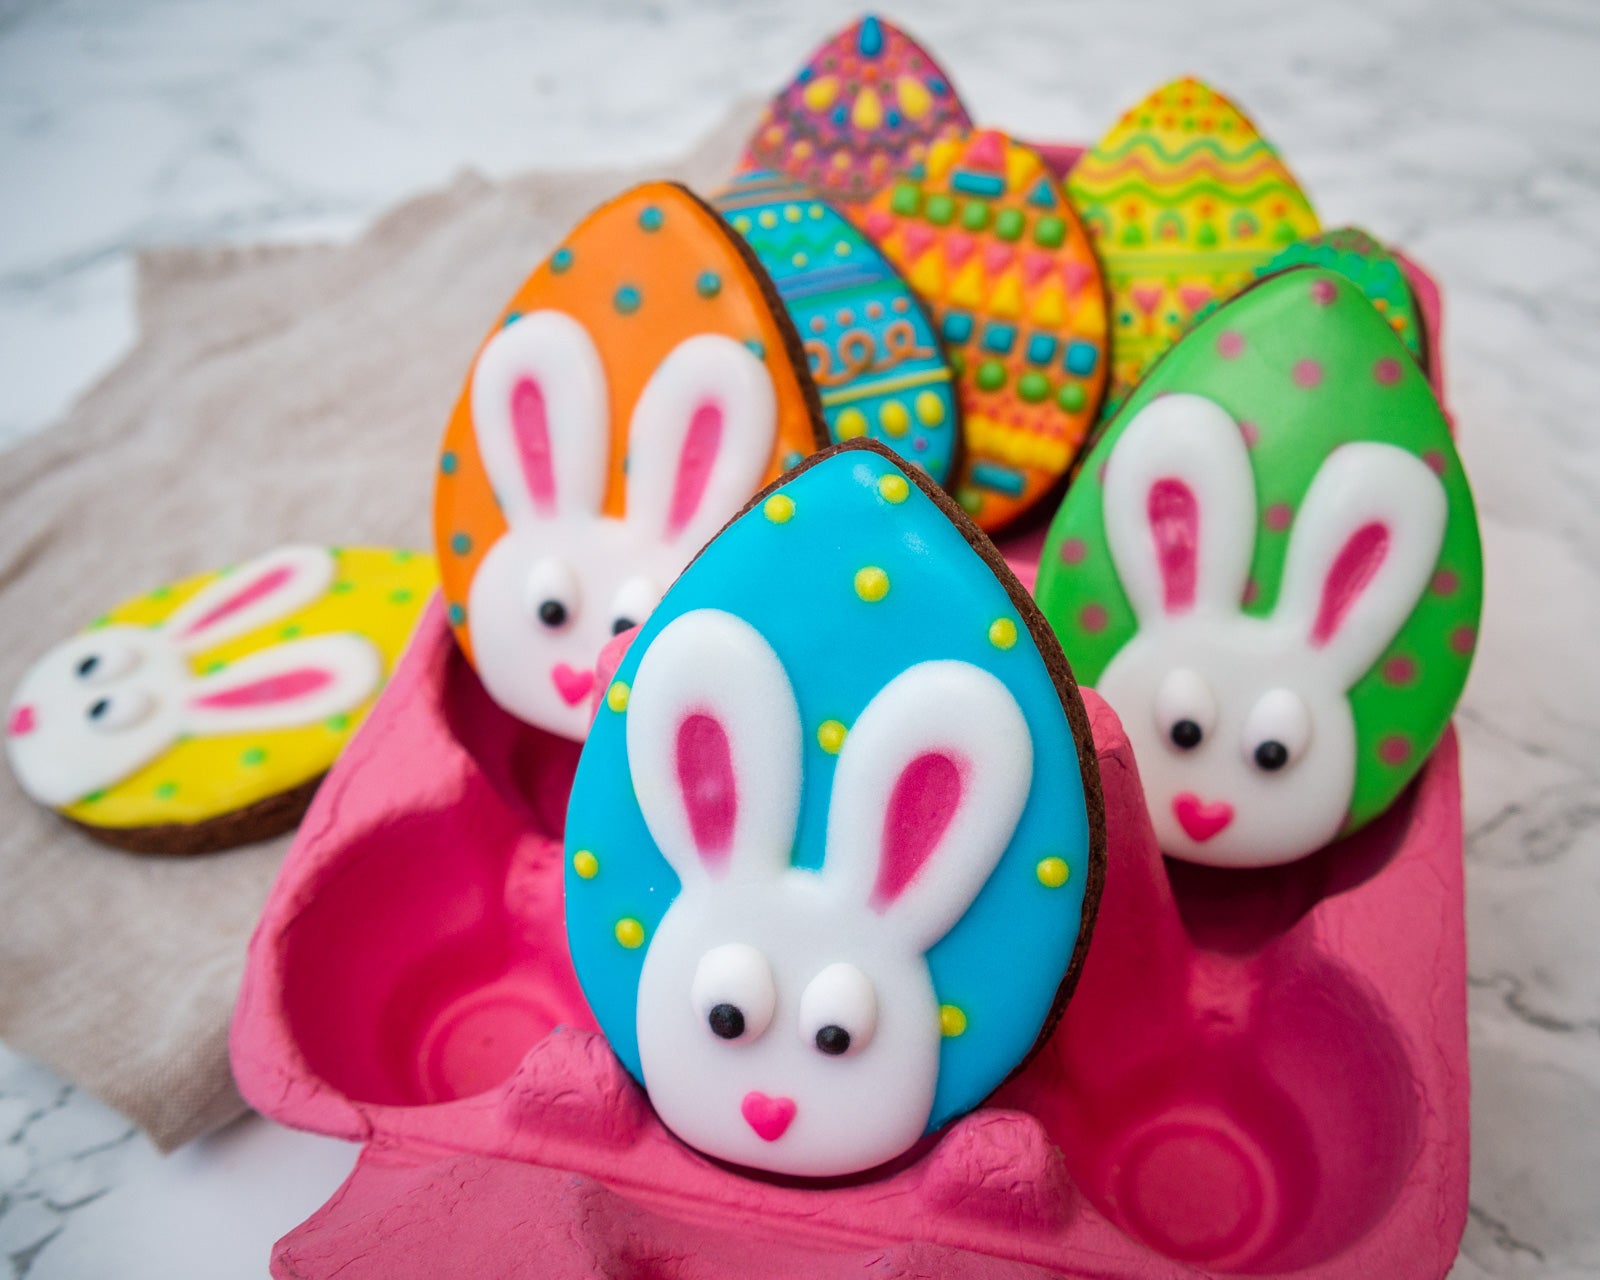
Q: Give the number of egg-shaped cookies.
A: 9